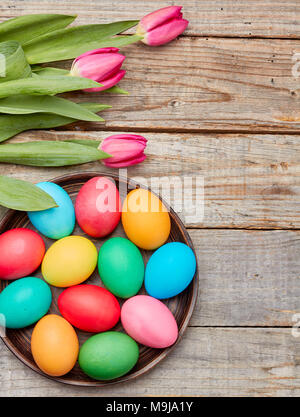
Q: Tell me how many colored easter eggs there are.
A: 12